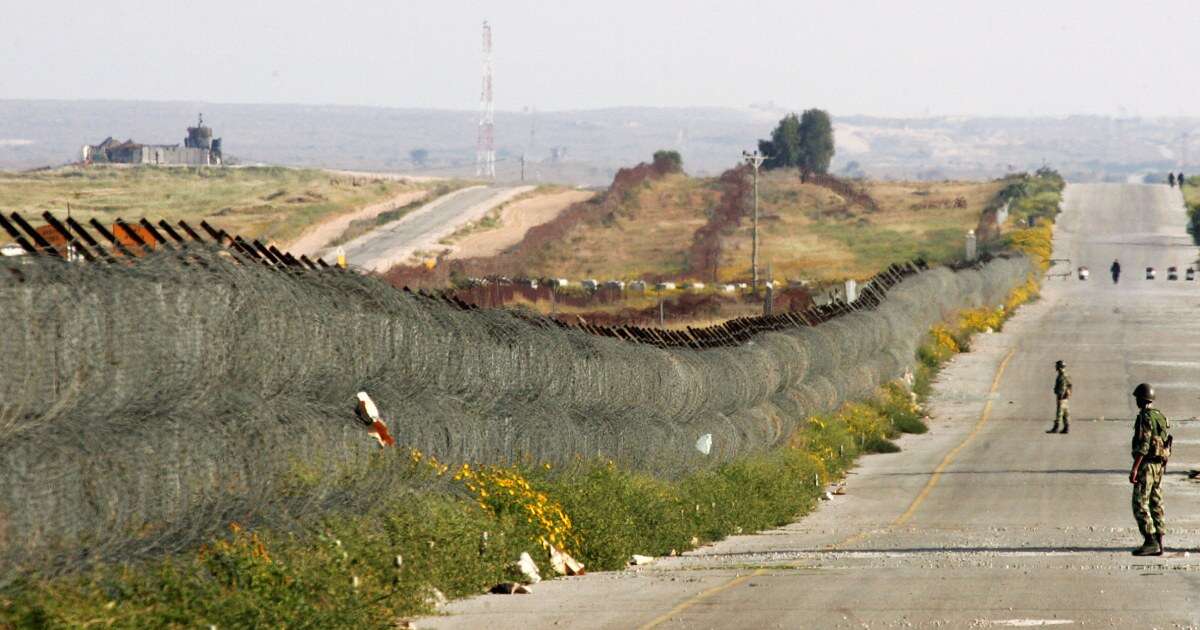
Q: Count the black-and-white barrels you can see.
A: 4